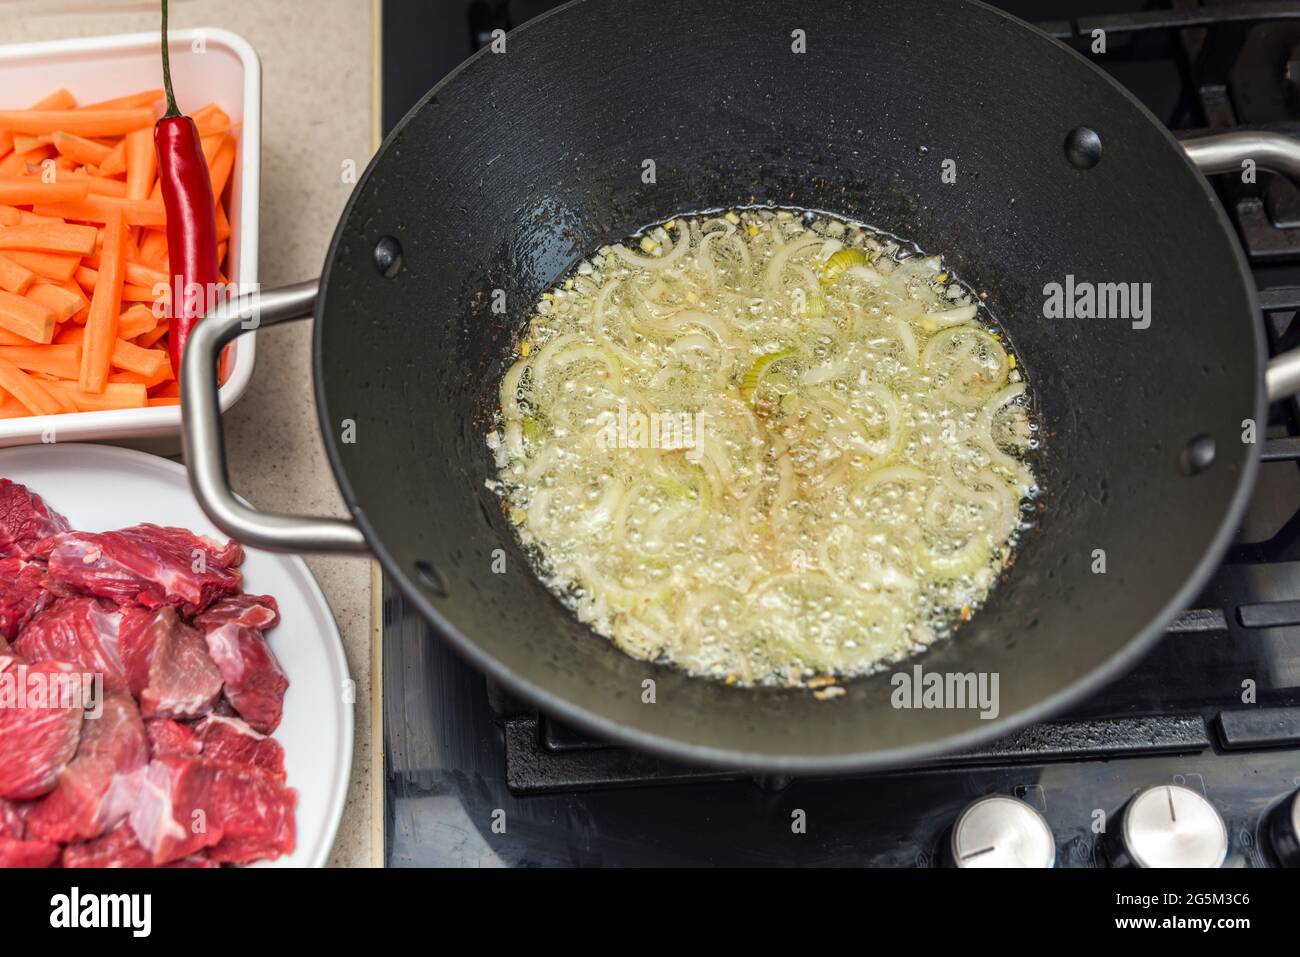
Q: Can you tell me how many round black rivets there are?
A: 4